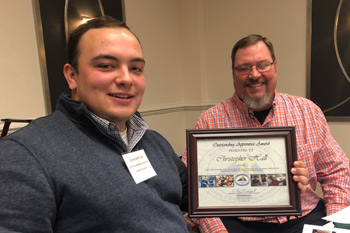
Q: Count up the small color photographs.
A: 4